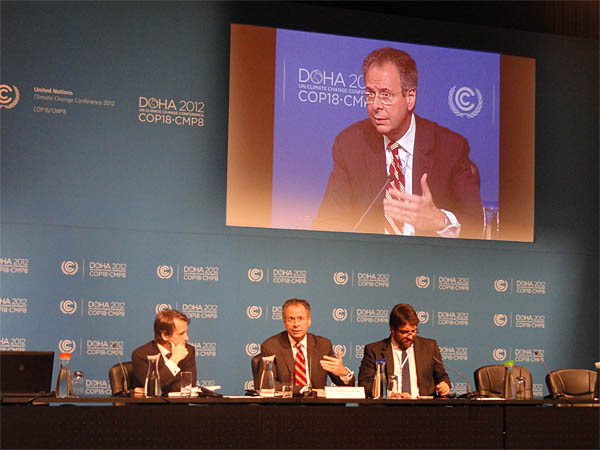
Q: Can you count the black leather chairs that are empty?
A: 2